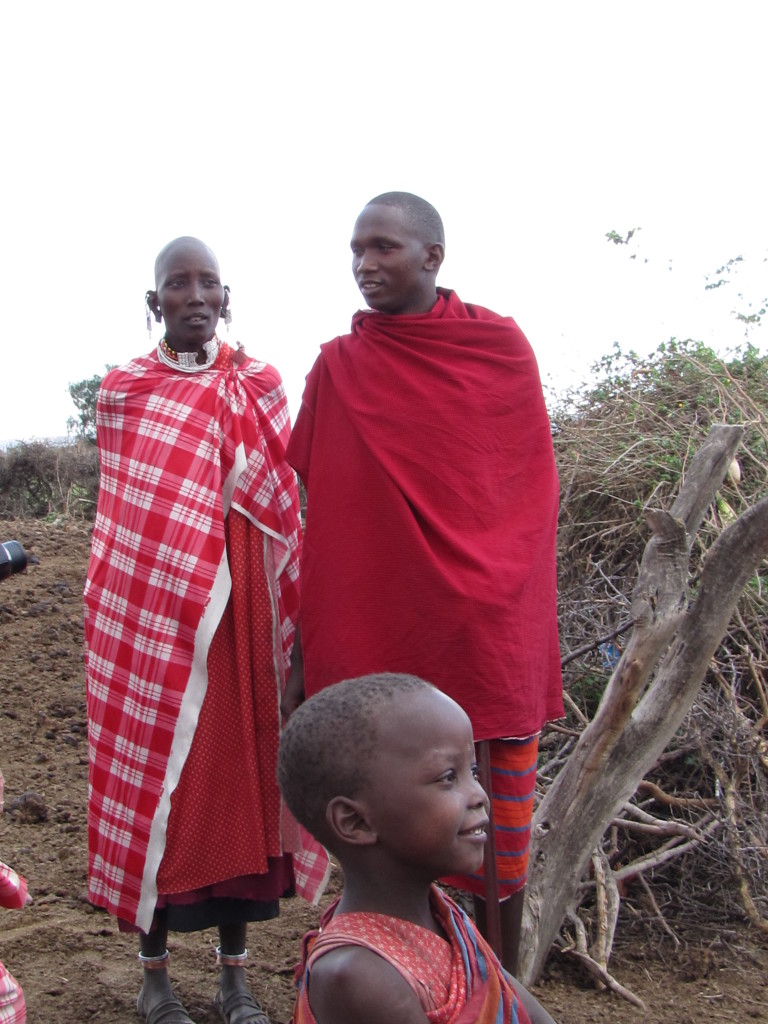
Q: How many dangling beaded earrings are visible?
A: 2